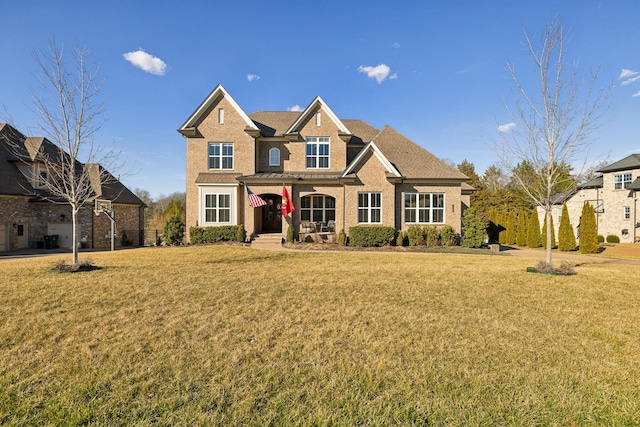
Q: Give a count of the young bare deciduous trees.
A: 2